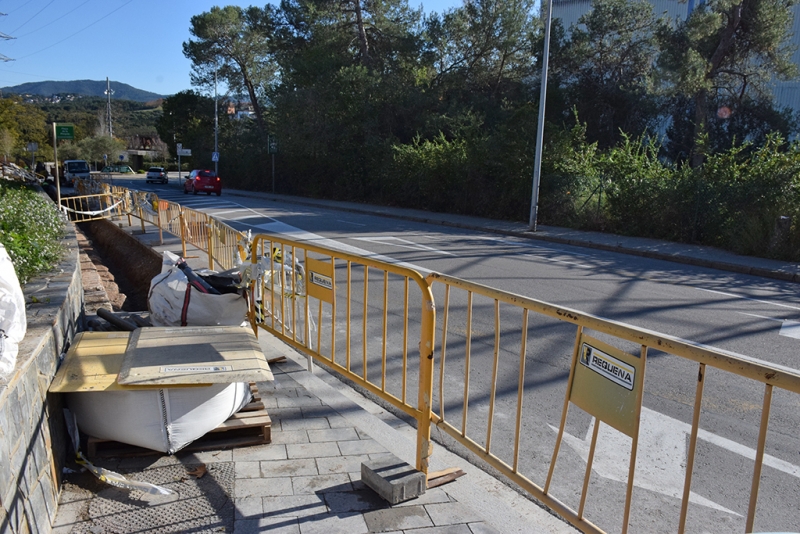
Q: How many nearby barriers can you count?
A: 2